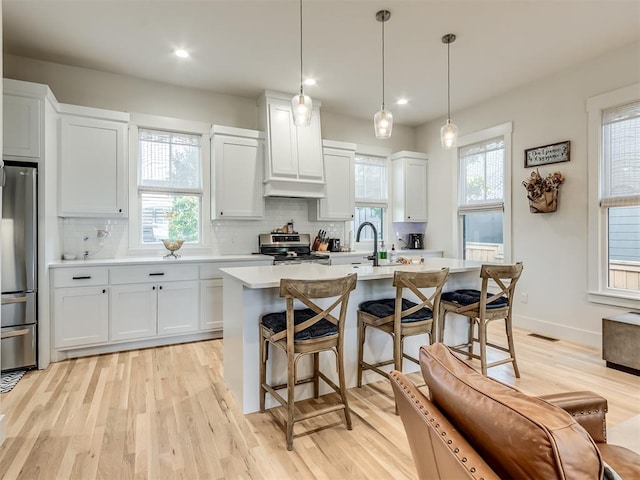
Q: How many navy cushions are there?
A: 3